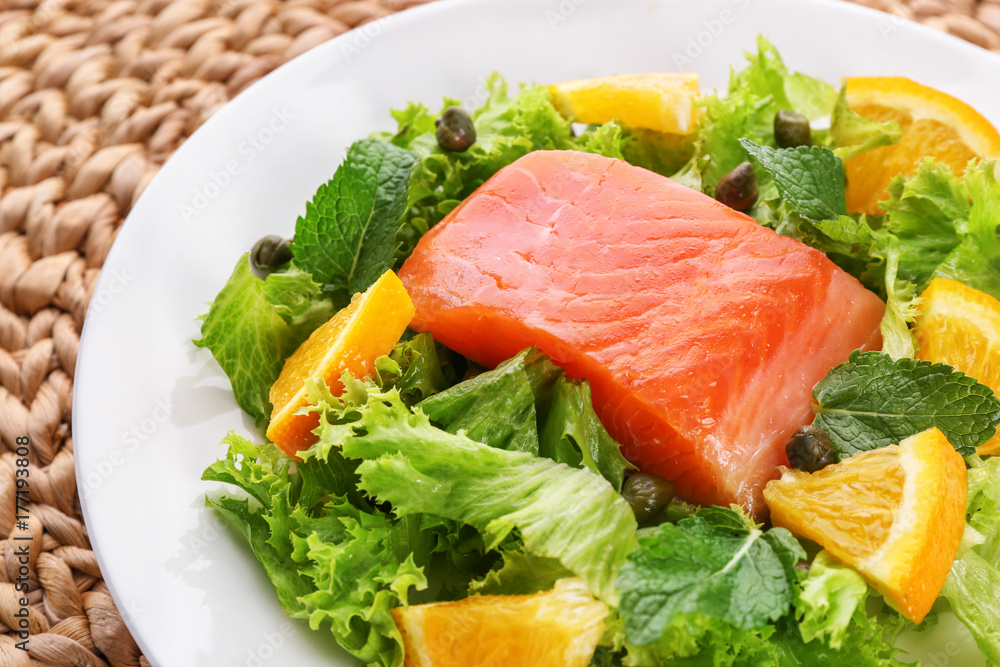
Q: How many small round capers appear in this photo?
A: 6